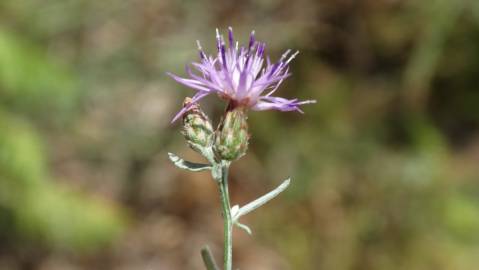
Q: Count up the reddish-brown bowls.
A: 0